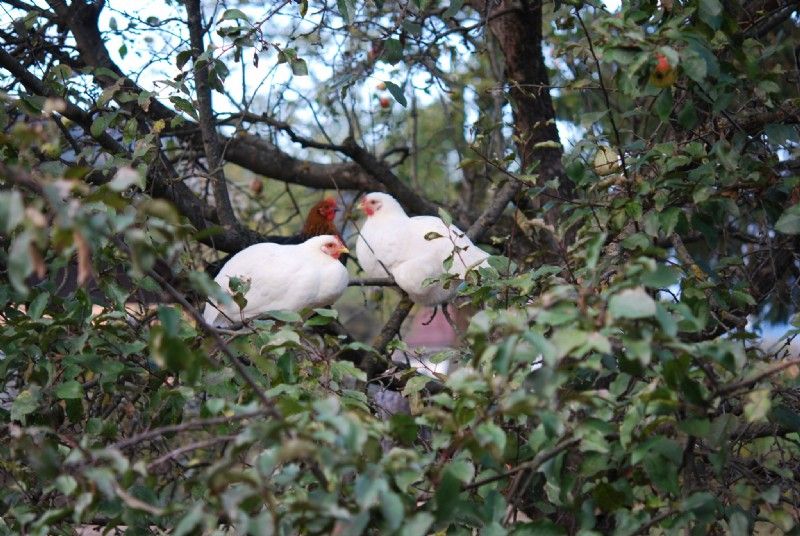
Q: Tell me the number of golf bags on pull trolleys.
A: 0